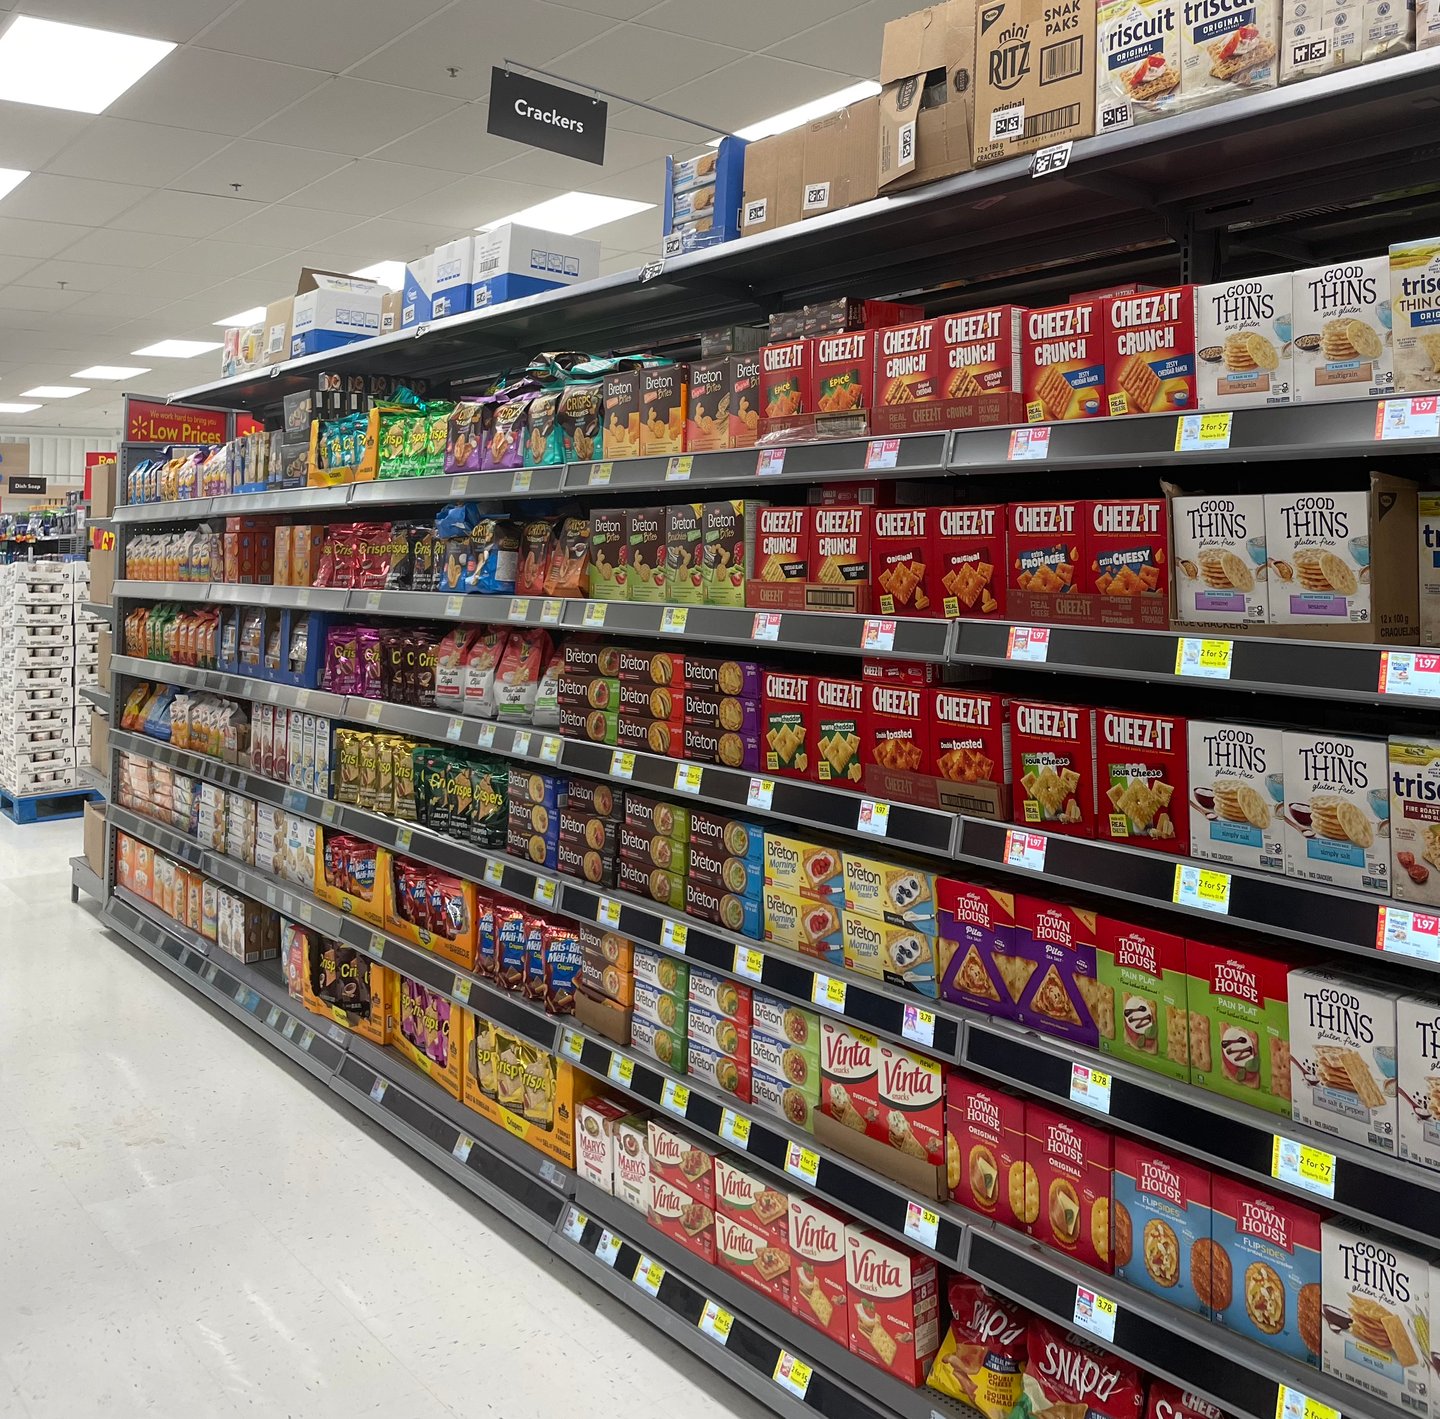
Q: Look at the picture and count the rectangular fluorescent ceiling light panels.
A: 10